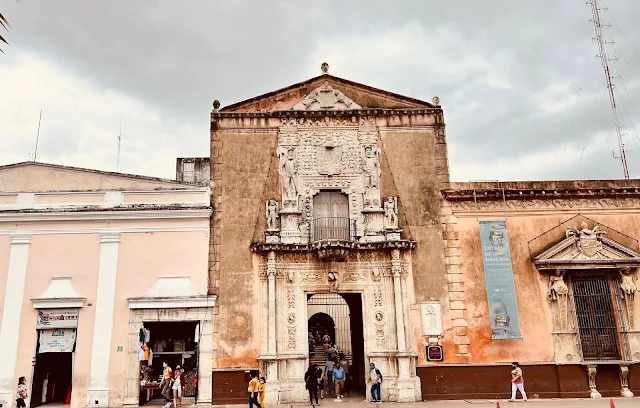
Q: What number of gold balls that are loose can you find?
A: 0